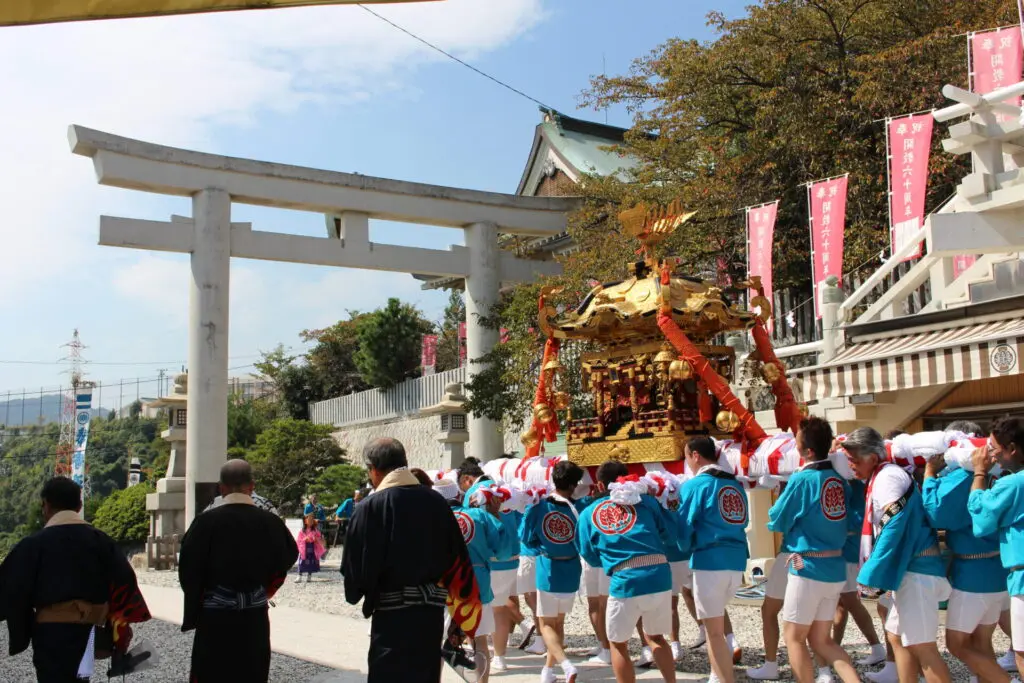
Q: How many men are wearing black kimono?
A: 3